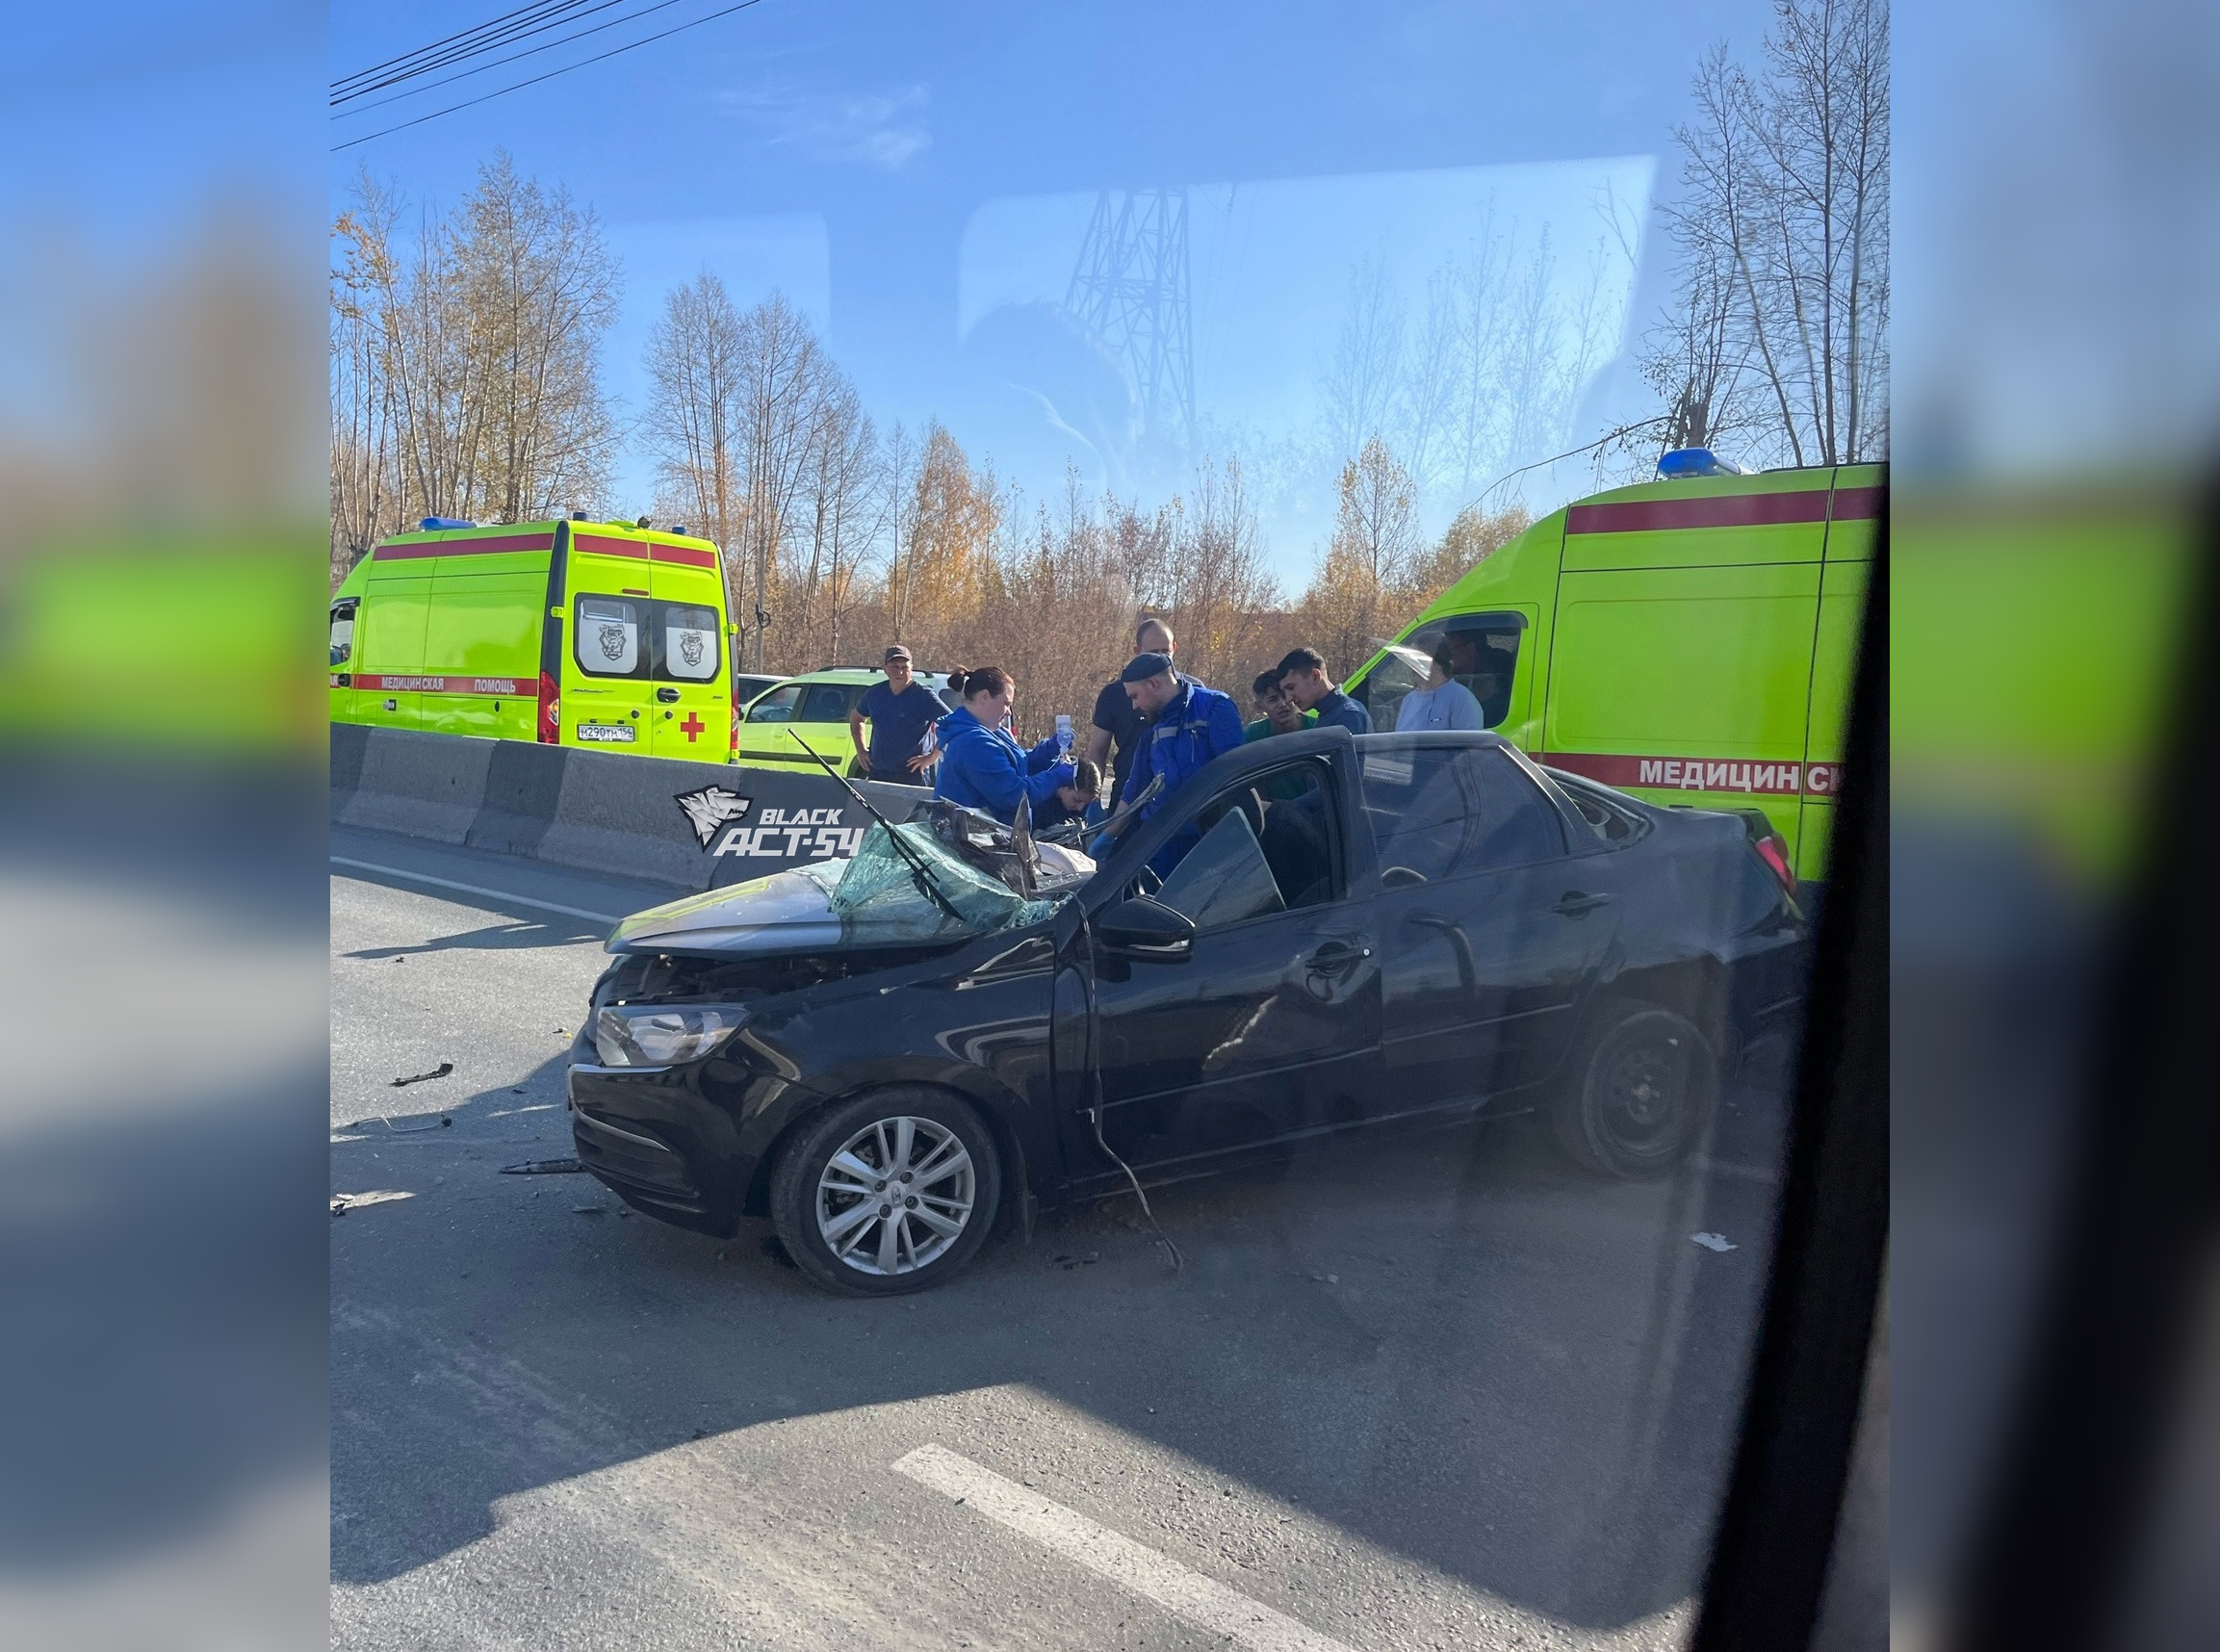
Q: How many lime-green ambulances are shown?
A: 2